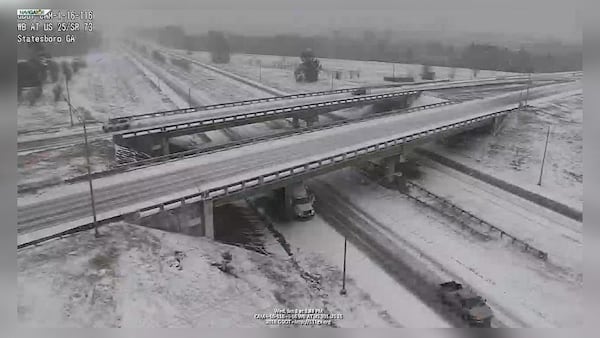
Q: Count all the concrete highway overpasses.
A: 2